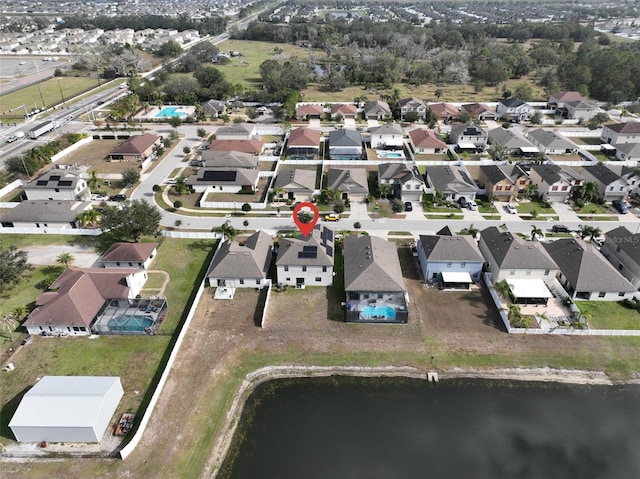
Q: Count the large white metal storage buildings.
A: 1